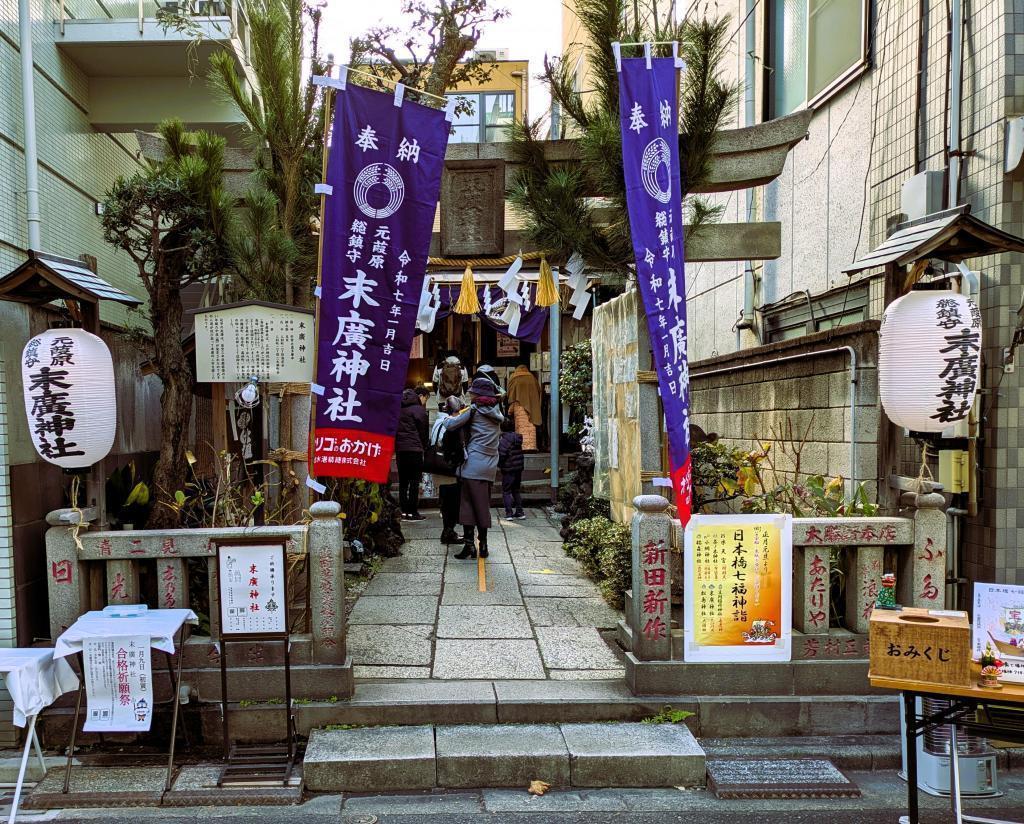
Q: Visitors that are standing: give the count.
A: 7